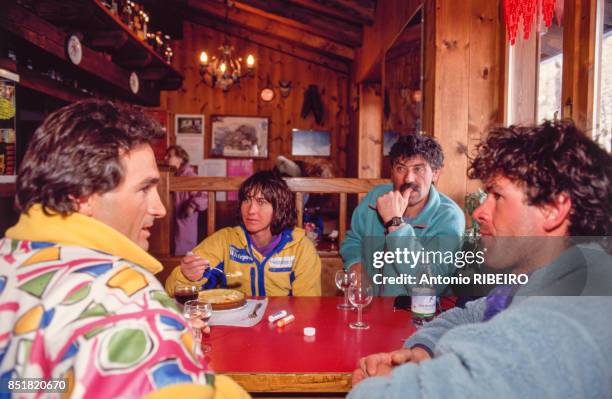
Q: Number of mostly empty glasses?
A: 3